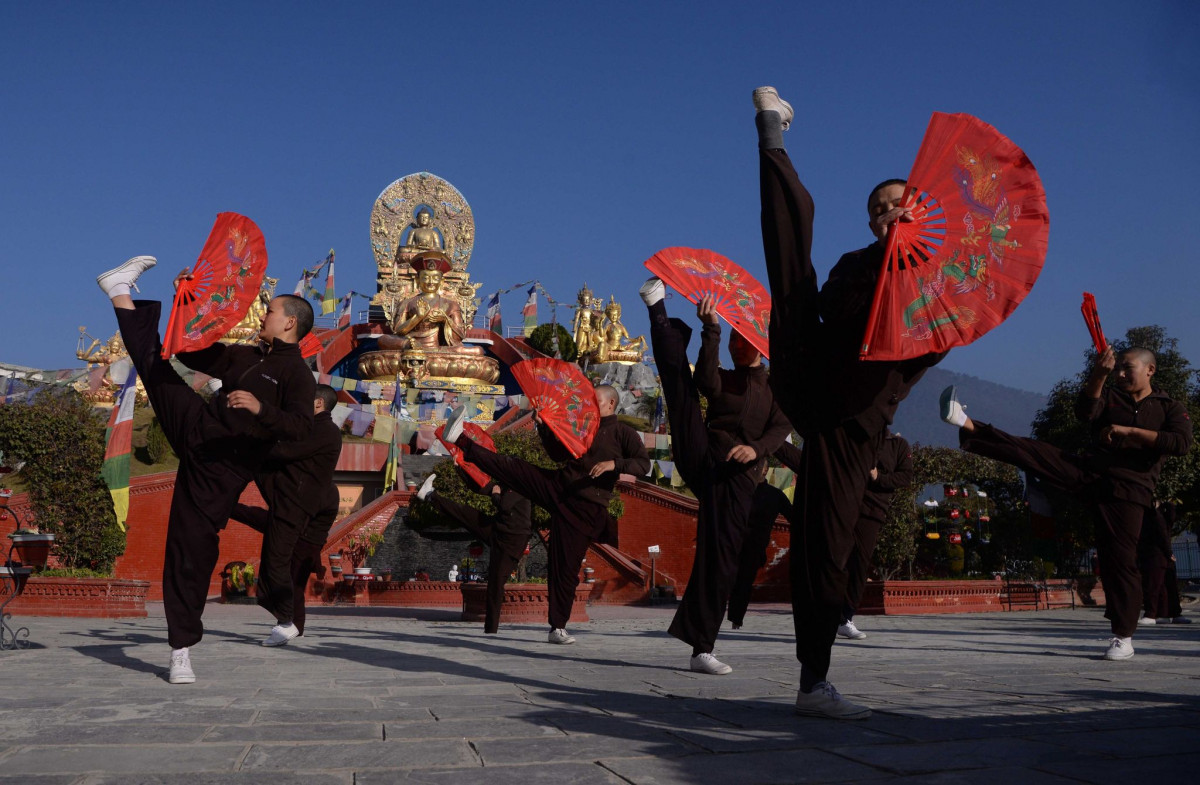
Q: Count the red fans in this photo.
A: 7